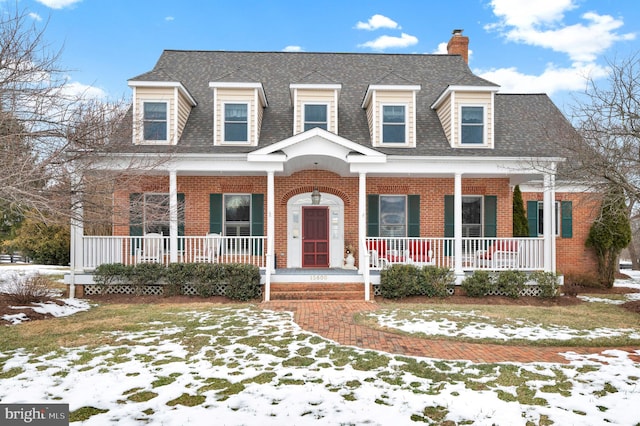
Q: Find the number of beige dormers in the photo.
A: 5